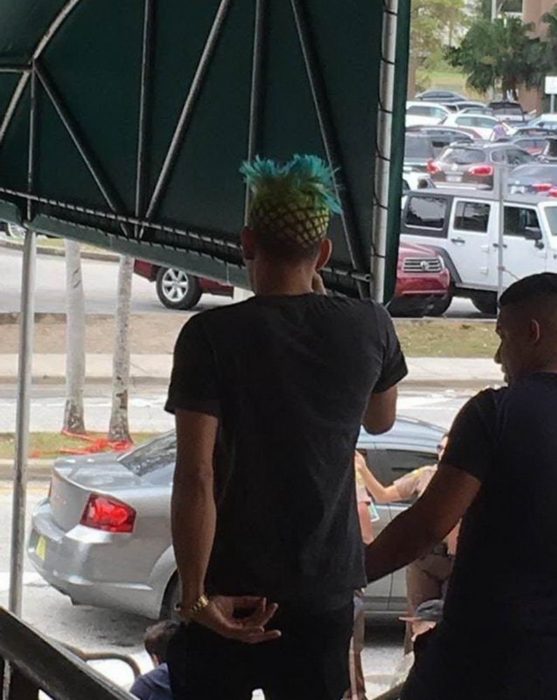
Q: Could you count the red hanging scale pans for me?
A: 0